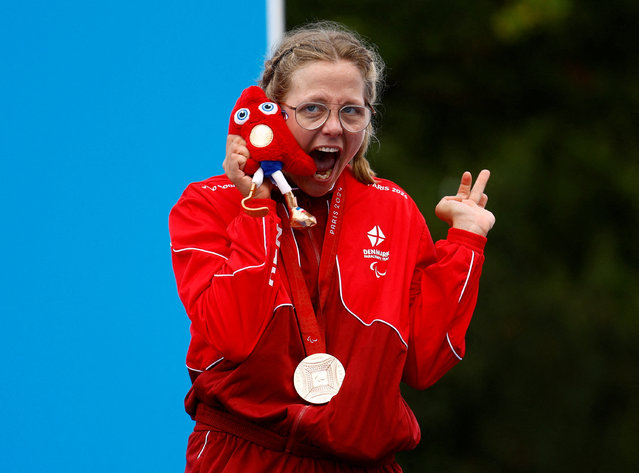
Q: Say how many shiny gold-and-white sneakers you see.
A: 1